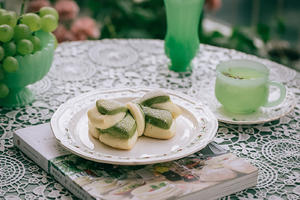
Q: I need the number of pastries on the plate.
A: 2